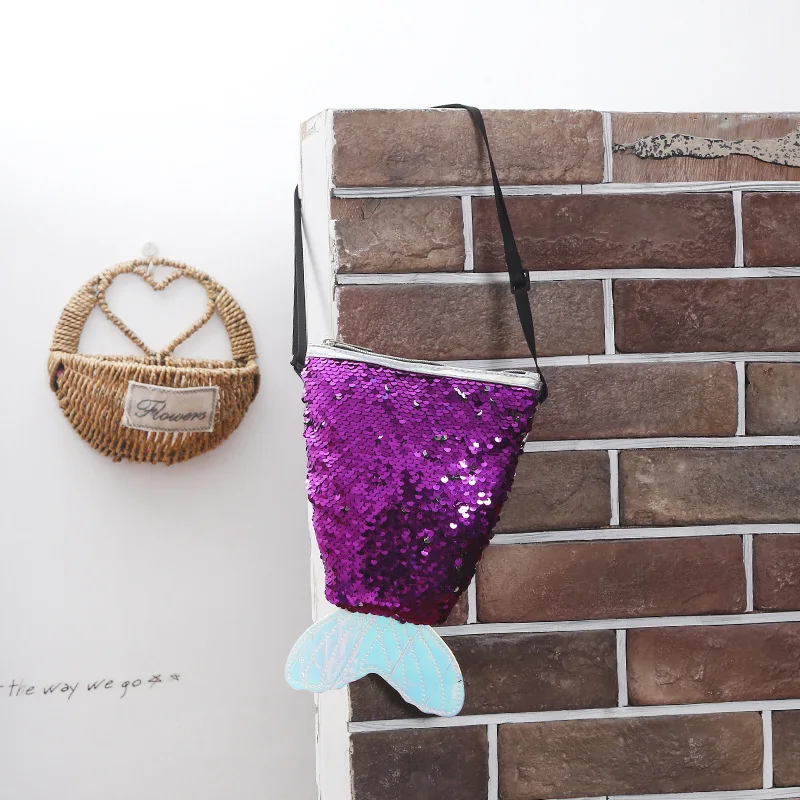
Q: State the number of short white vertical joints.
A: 11